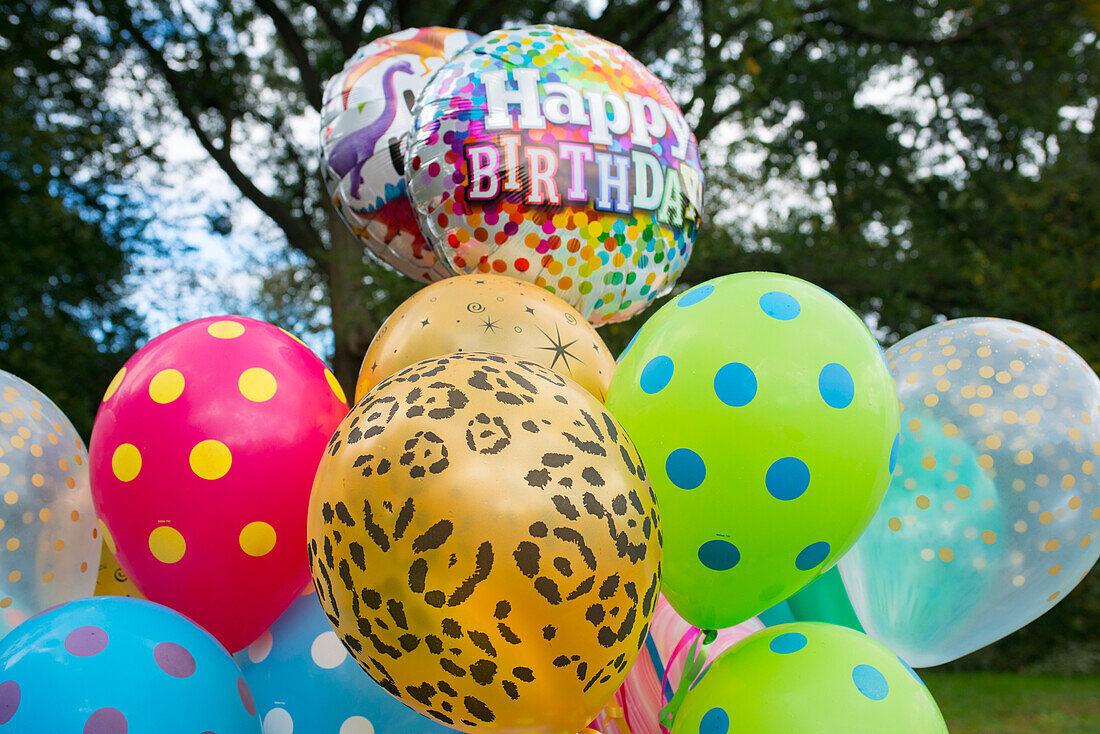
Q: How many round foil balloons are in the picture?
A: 2